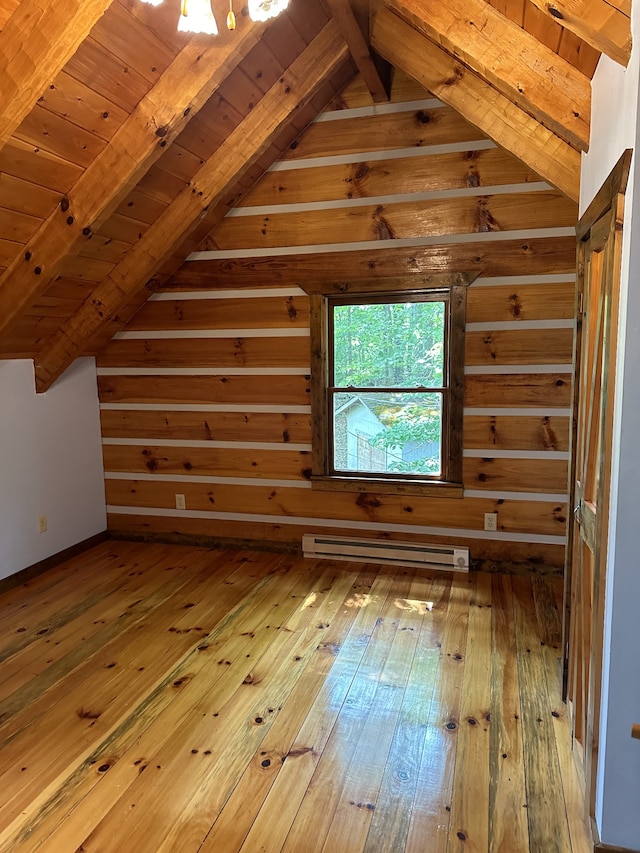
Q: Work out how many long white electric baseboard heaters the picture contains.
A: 1